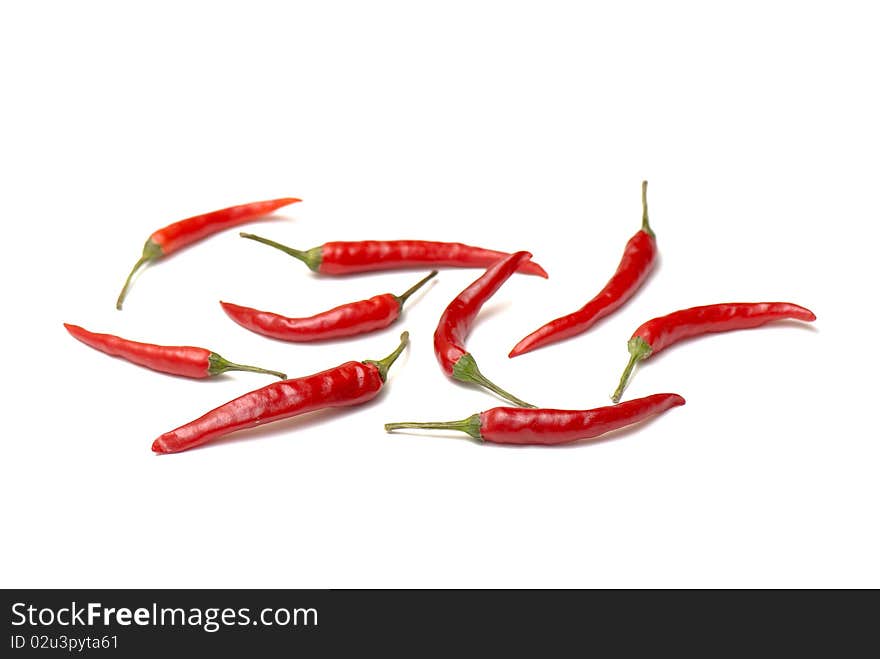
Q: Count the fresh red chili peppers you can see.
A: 9